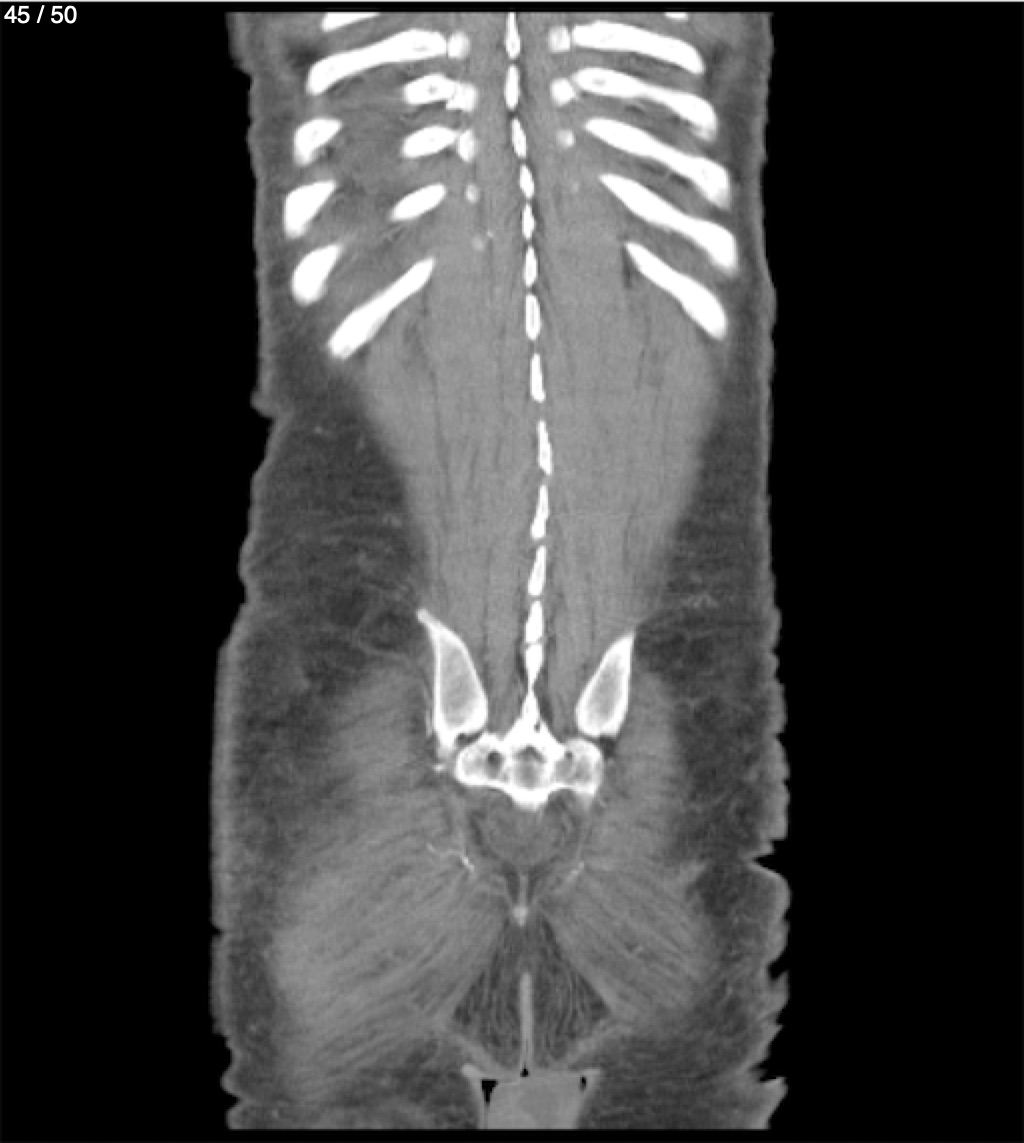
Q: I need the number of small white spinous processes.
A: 13